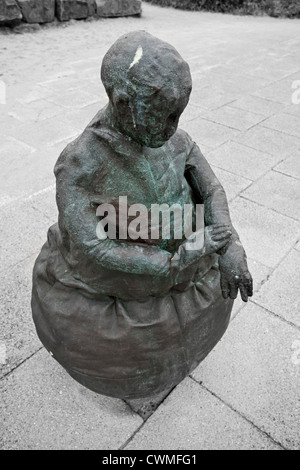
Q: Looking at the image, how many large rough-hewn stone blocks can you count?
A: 4